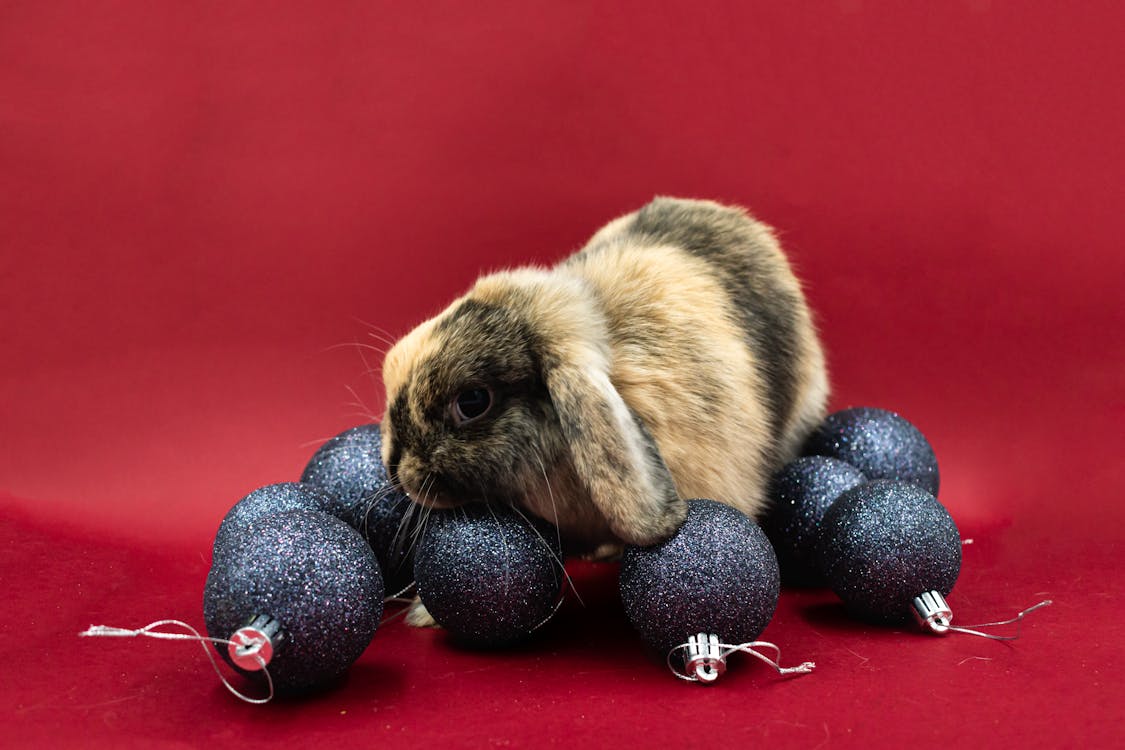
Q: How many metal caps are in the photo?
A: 3